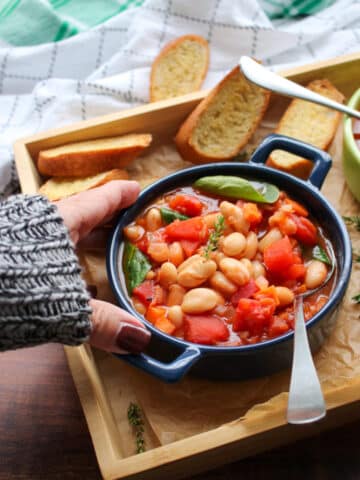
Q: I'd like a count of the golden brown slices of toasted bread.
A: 5